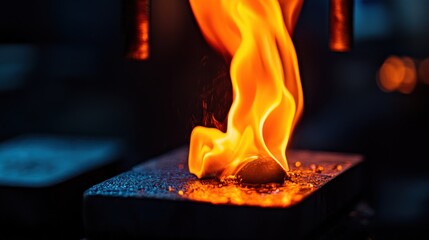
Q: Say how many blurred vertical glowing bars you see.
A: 2